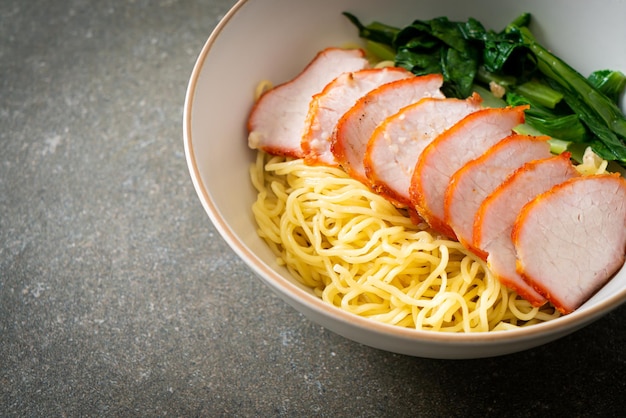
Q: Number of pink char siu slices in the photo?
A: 8